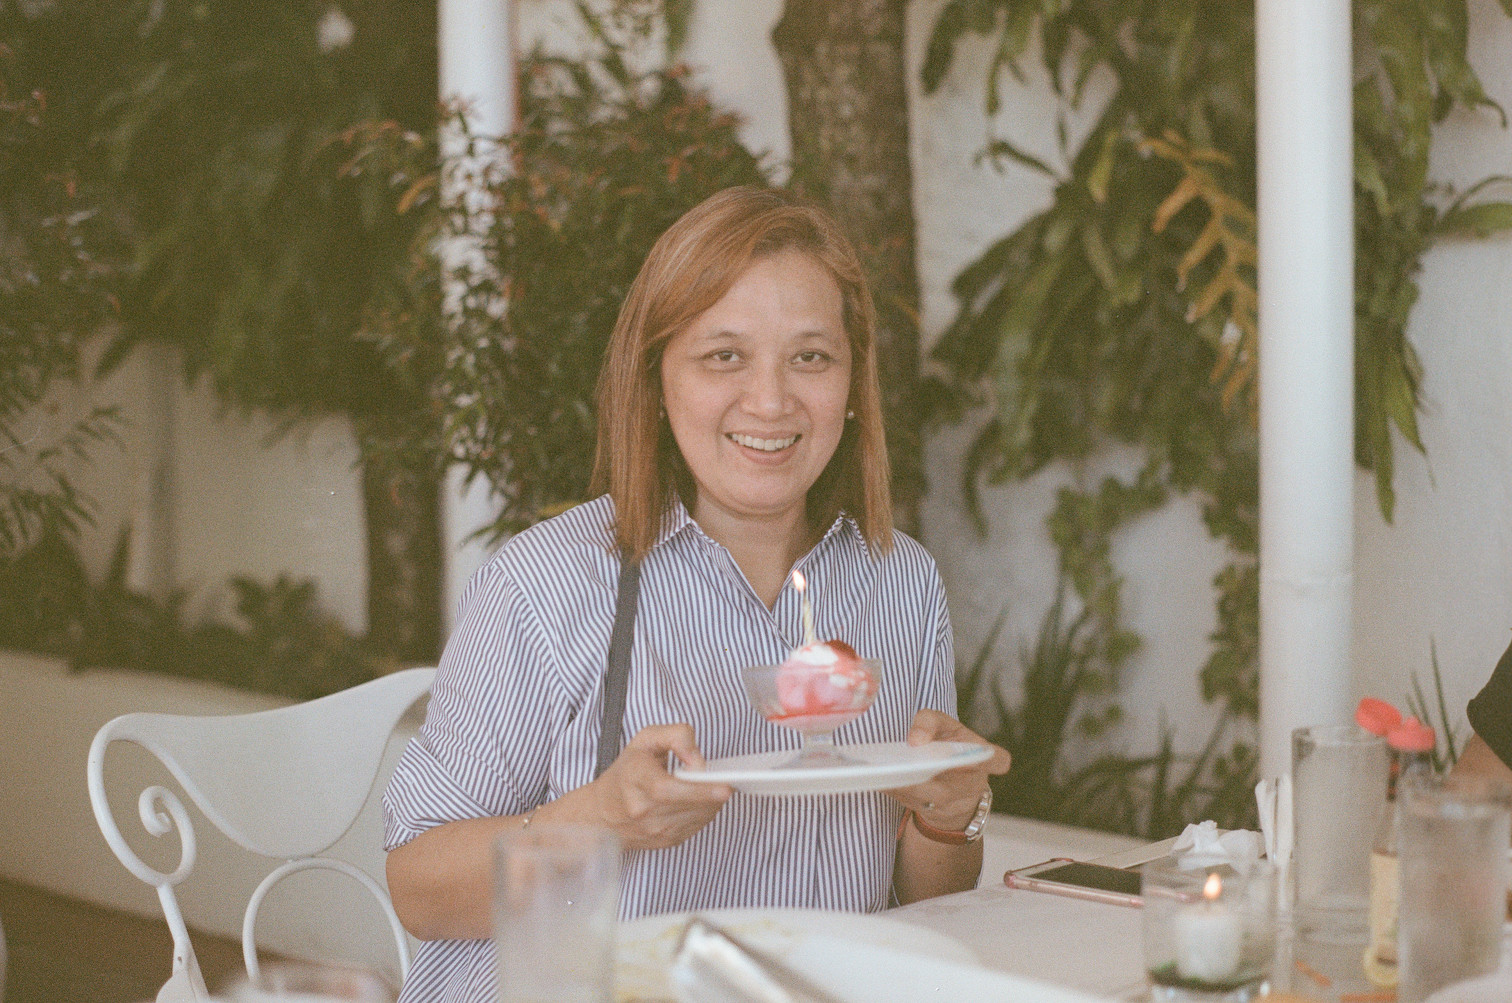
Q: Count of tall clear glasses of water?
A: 3